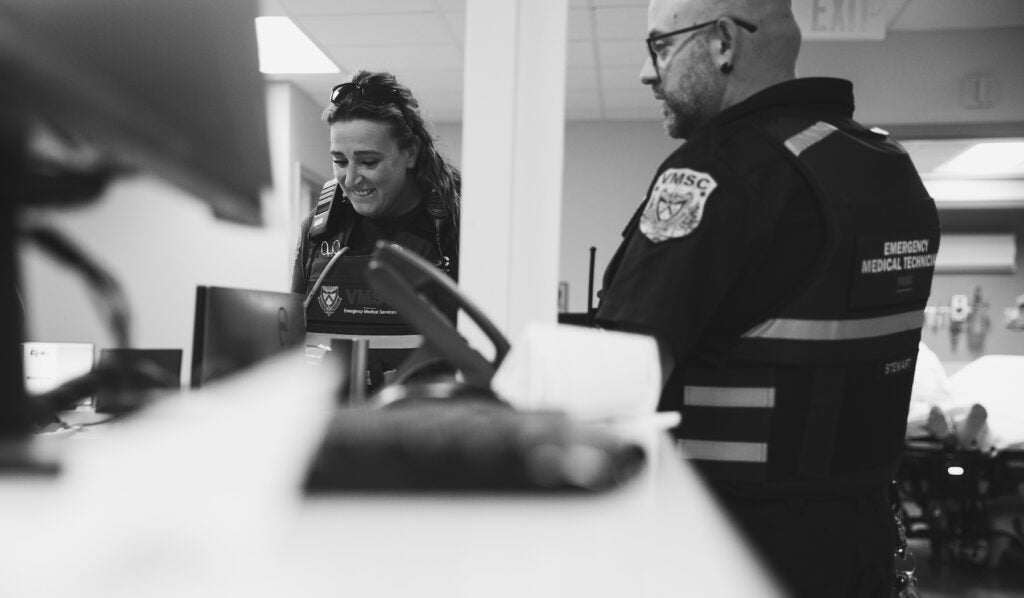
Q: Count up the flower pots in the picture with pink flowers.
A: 0